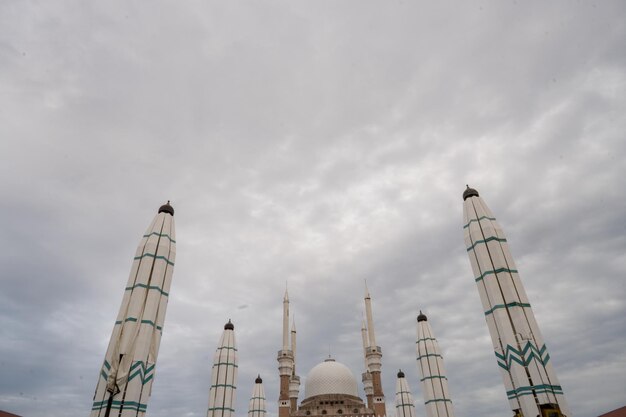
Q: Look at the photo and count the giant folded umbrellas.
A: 6